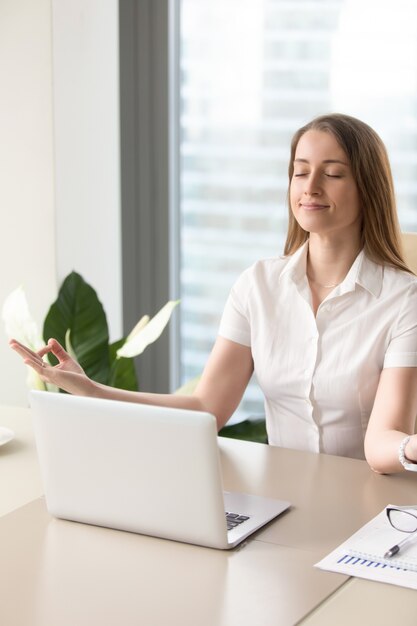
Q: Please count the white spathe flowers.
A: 2